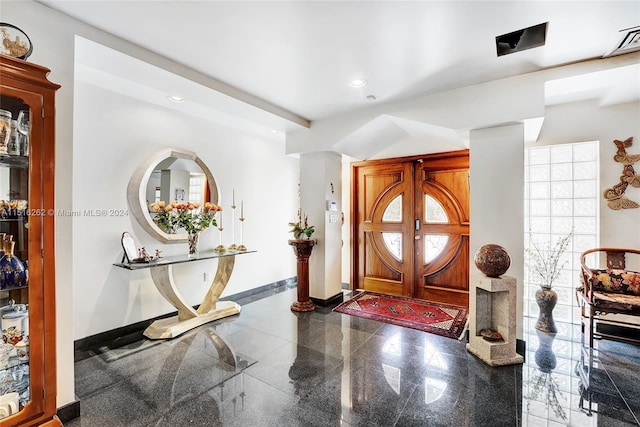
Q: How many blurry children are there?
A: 0